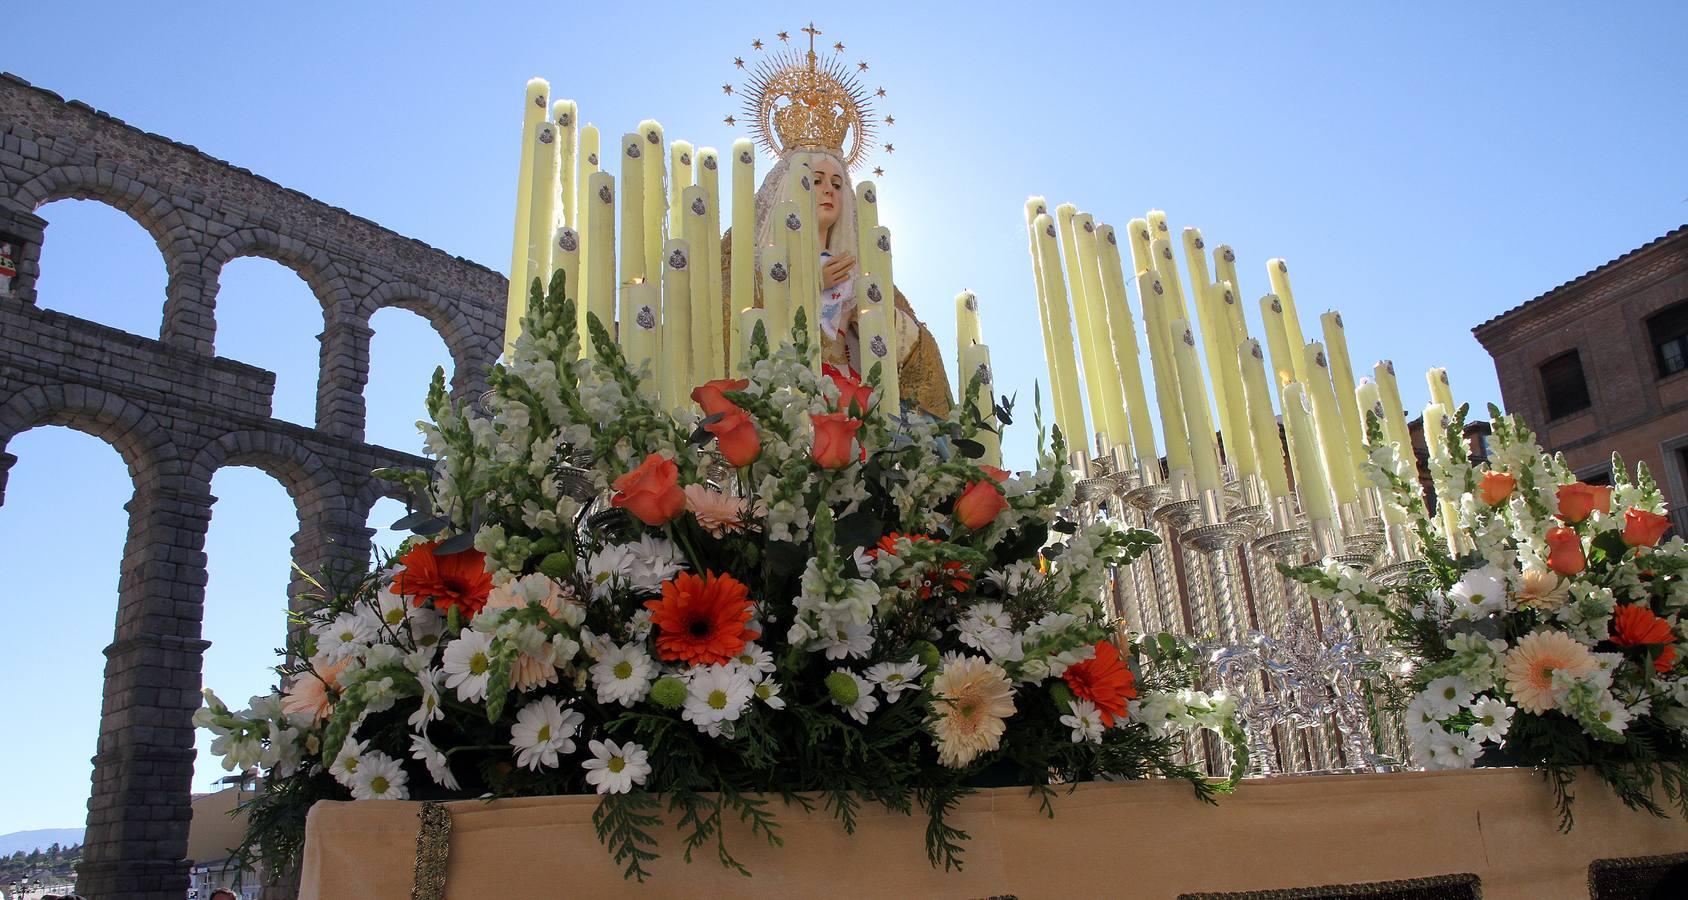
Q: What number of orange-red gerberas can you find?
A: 5